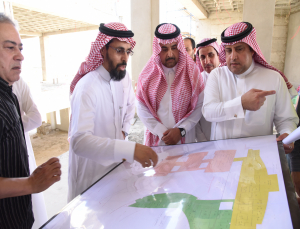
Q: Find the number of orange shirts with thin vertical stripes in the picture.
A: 0